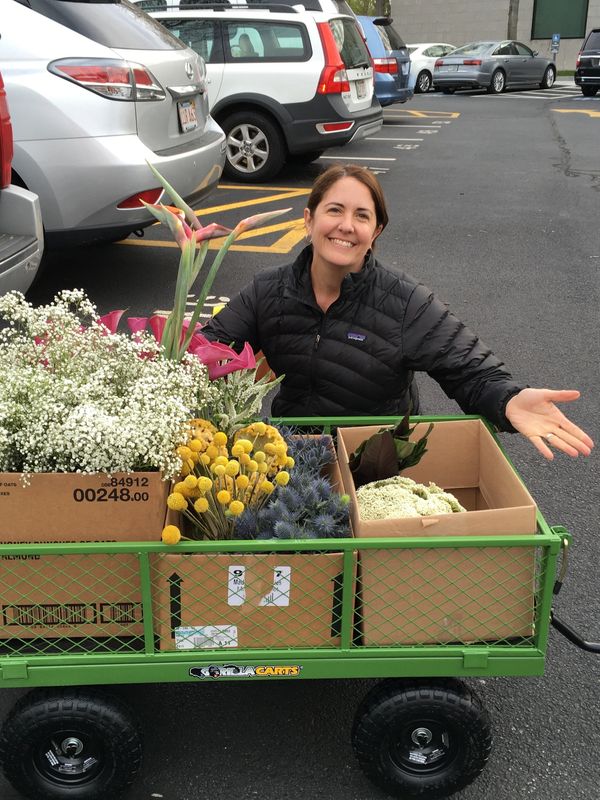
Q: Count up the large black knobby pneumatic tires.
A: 2